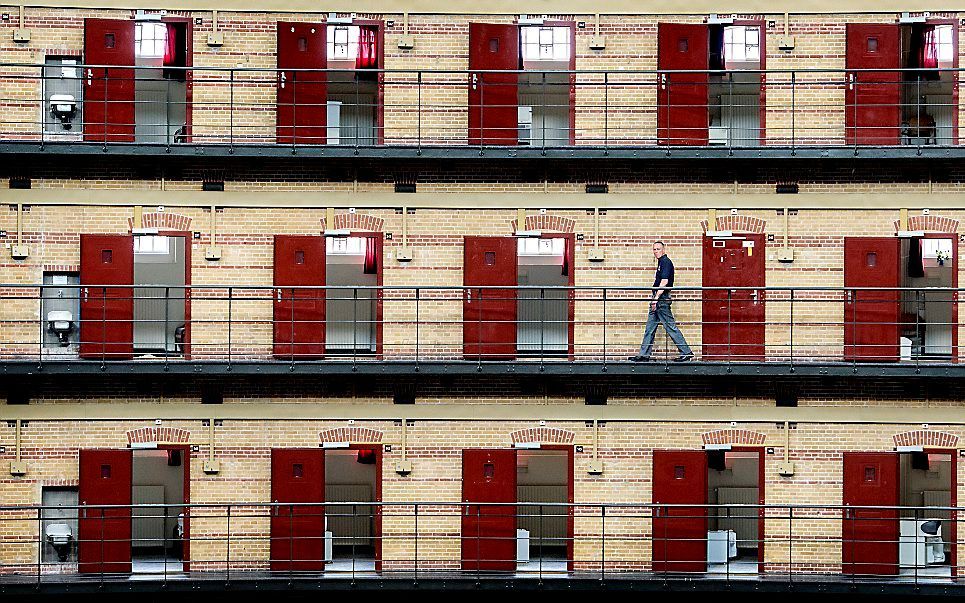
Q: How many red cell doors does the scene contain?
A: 15